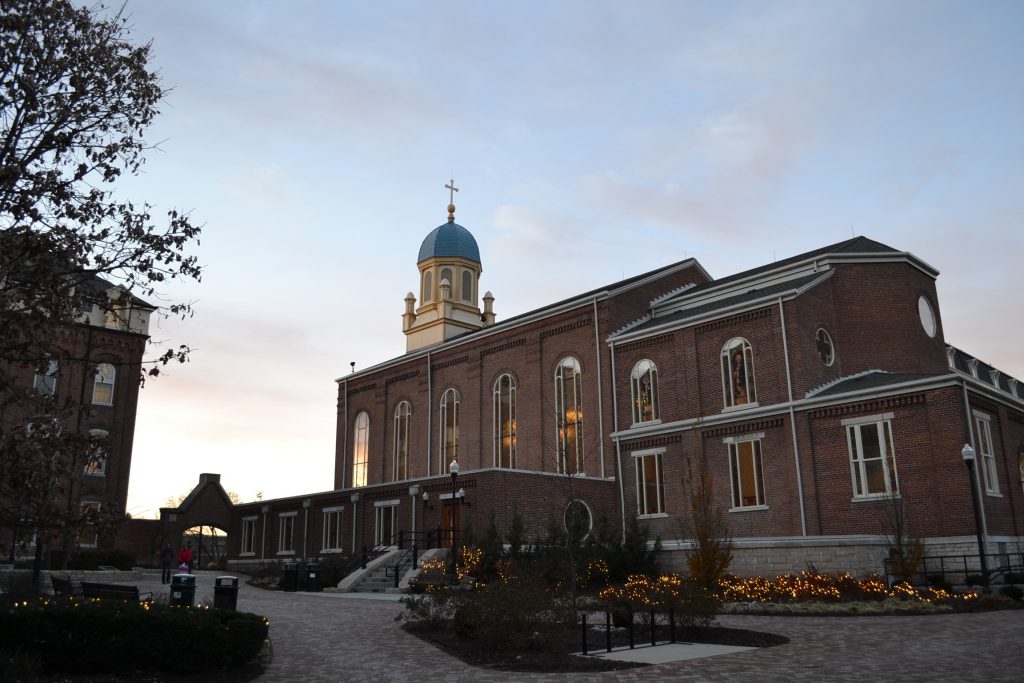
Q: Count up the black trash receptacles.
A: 4